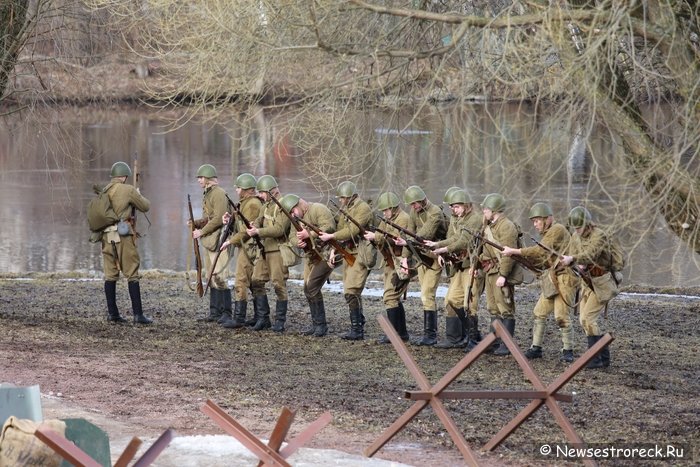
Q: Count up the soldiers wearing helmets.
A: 13